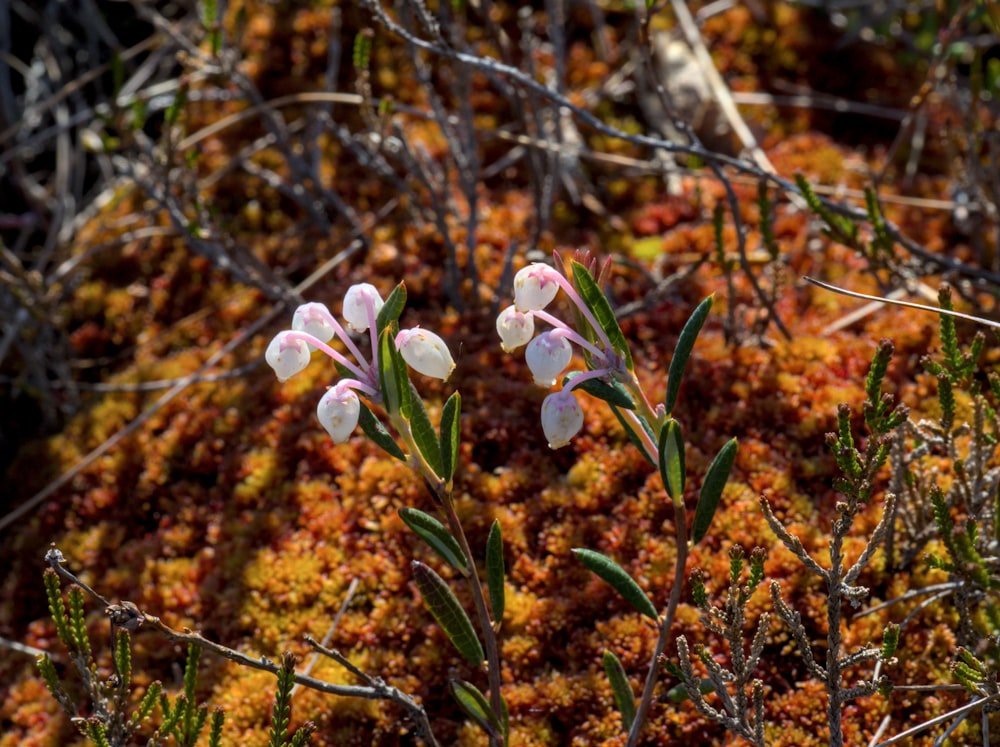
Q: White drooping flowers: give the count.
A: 9